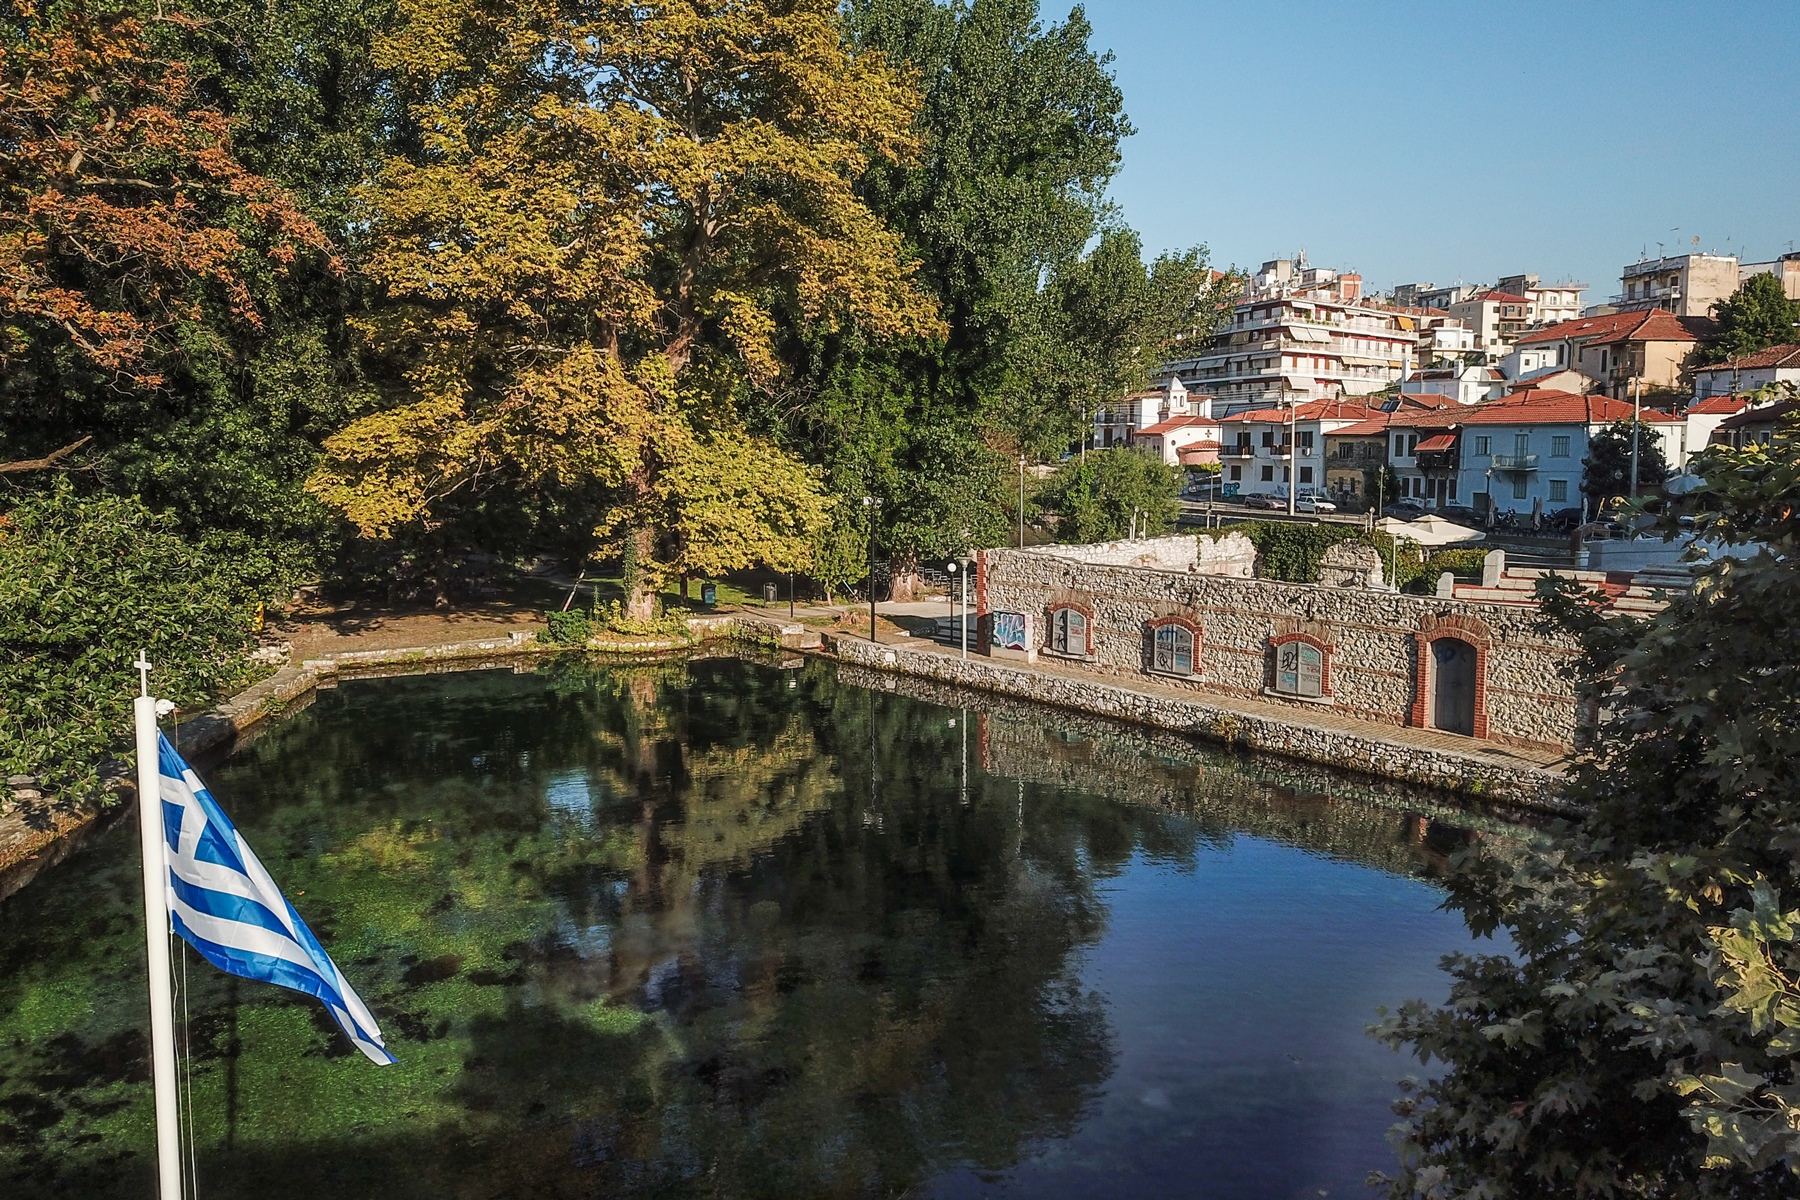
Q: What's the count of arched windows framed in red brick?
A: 3